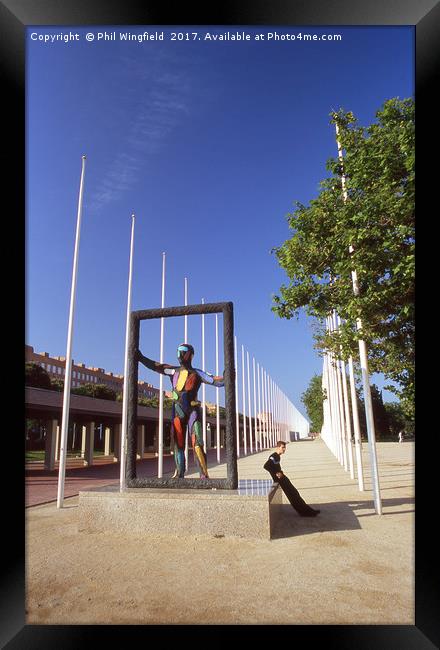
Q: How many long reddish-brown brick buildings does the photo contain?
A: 1